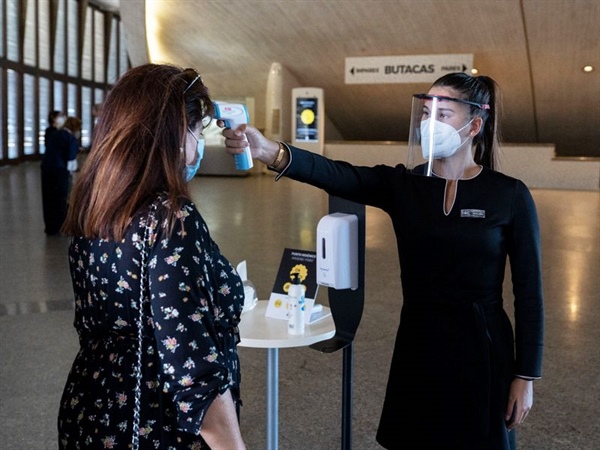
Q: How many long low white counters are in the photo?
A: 1